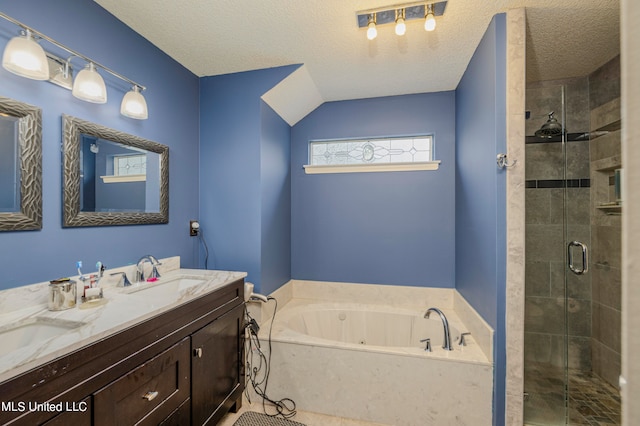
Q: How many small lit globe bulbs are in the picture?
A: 3